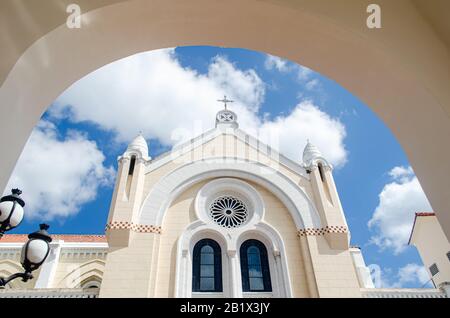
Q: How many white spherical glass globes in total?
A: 2